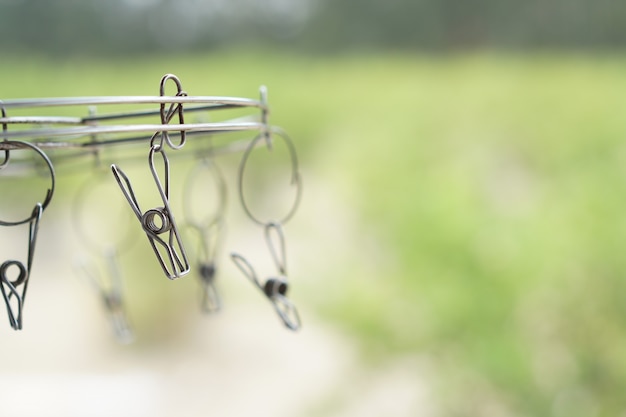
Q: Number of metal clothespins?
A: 5